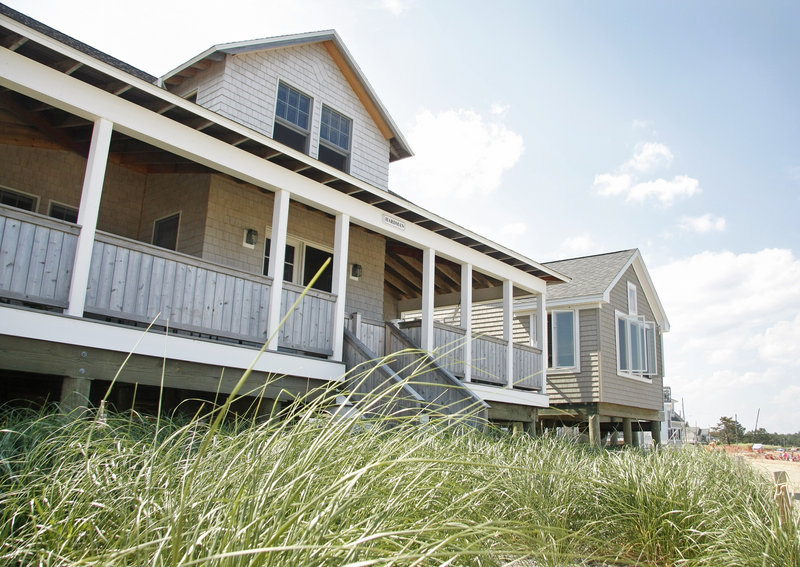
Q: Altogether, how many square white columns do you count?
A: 7